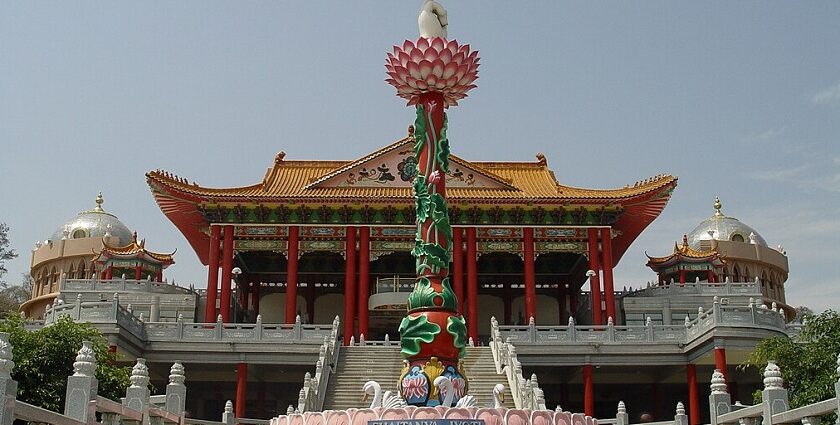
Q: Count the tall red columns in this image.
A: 10